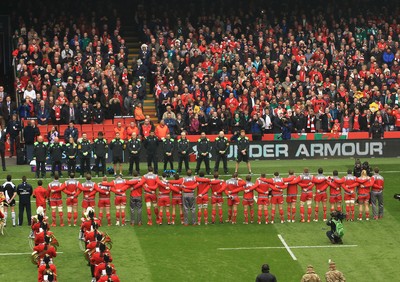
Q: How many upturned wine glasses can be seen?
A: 0